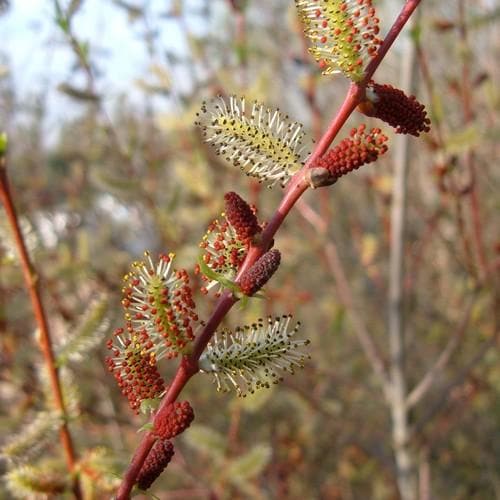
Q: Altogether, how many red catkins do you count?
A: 6